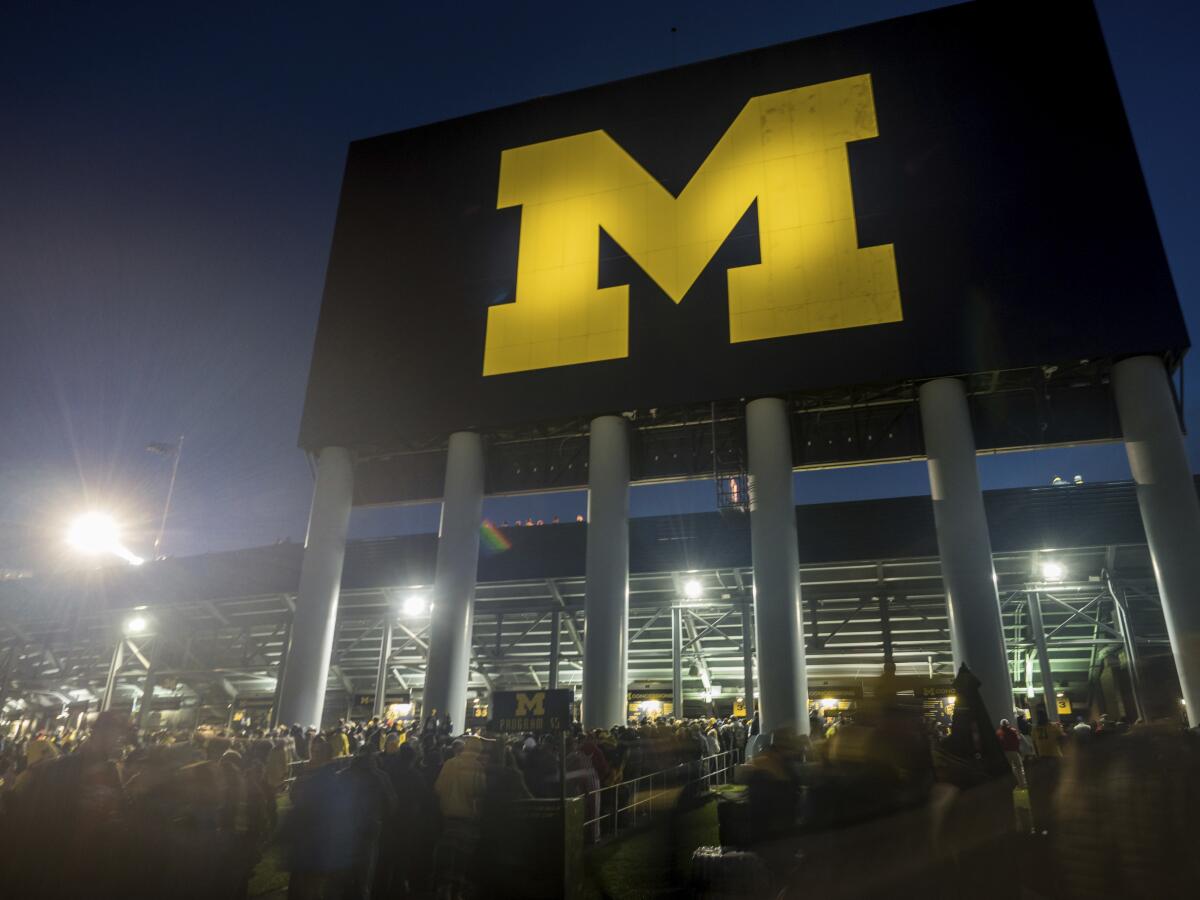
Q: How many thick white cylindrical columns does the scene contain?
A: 6